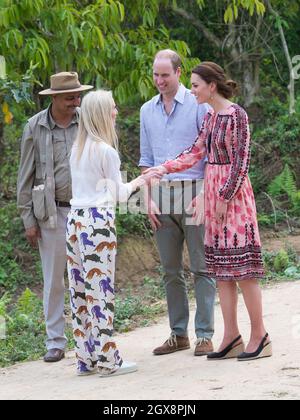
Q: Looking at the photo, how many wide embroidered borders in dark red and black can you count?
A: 1